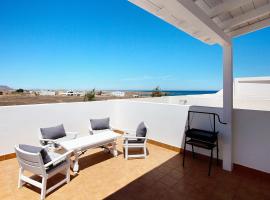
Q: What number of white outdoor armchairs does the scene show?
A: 4